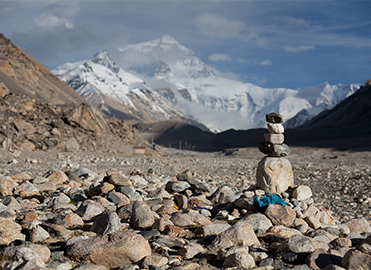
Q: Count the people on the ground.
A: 0